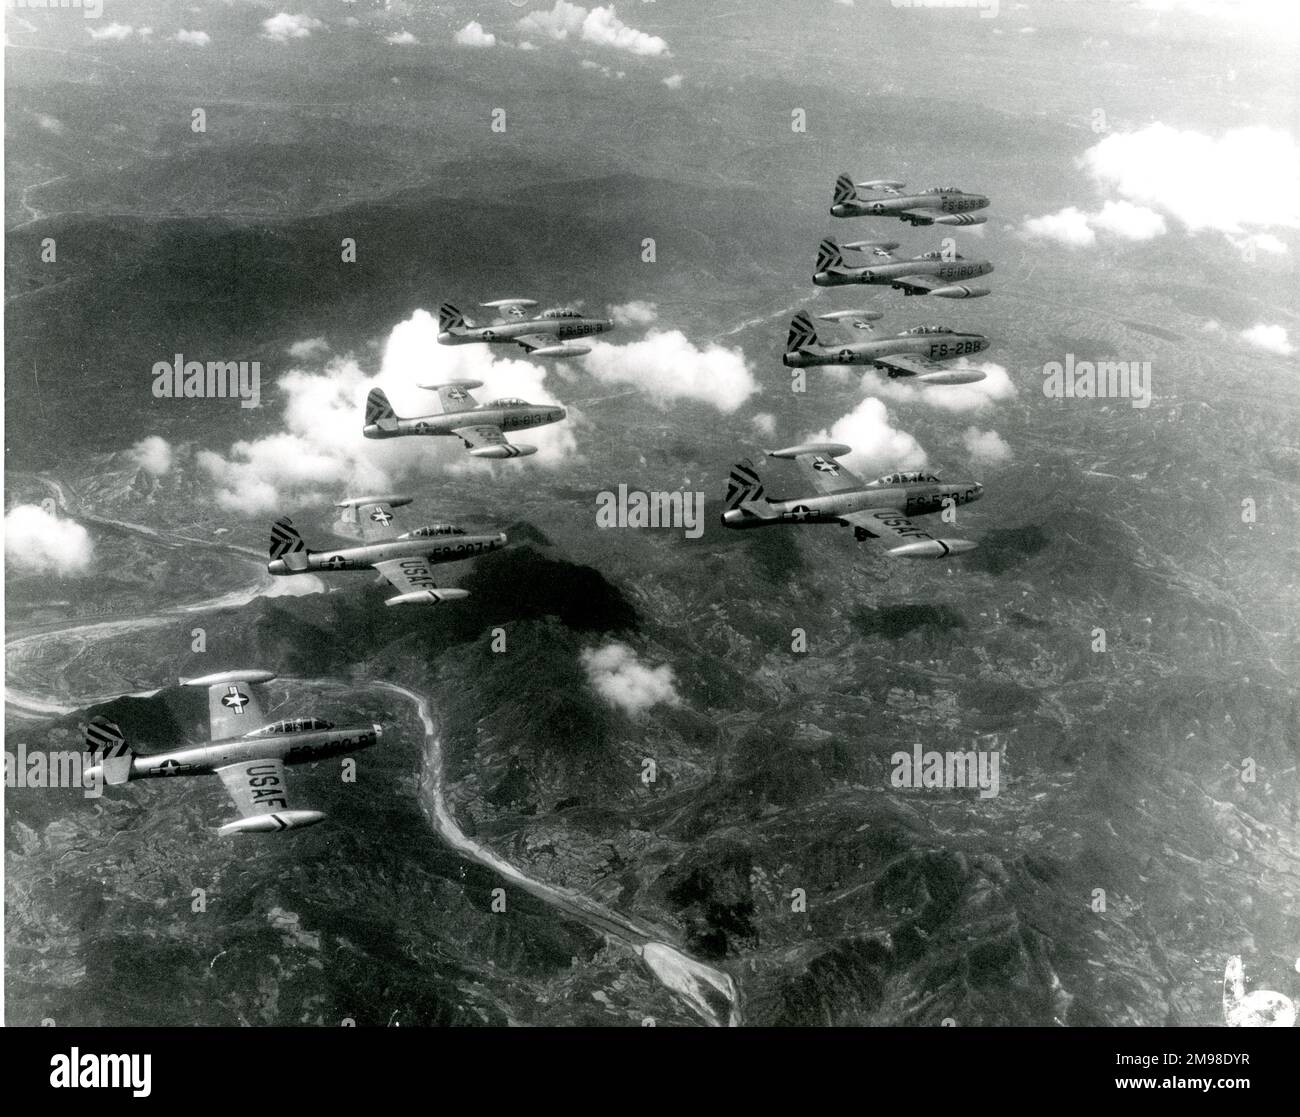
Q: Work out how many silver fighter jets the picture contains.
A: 8